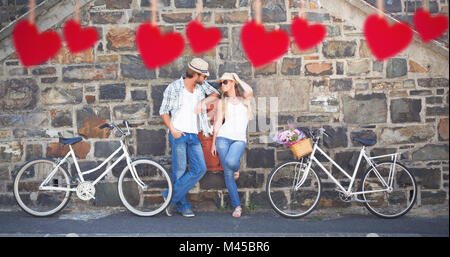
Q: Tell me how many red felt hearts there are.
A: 8